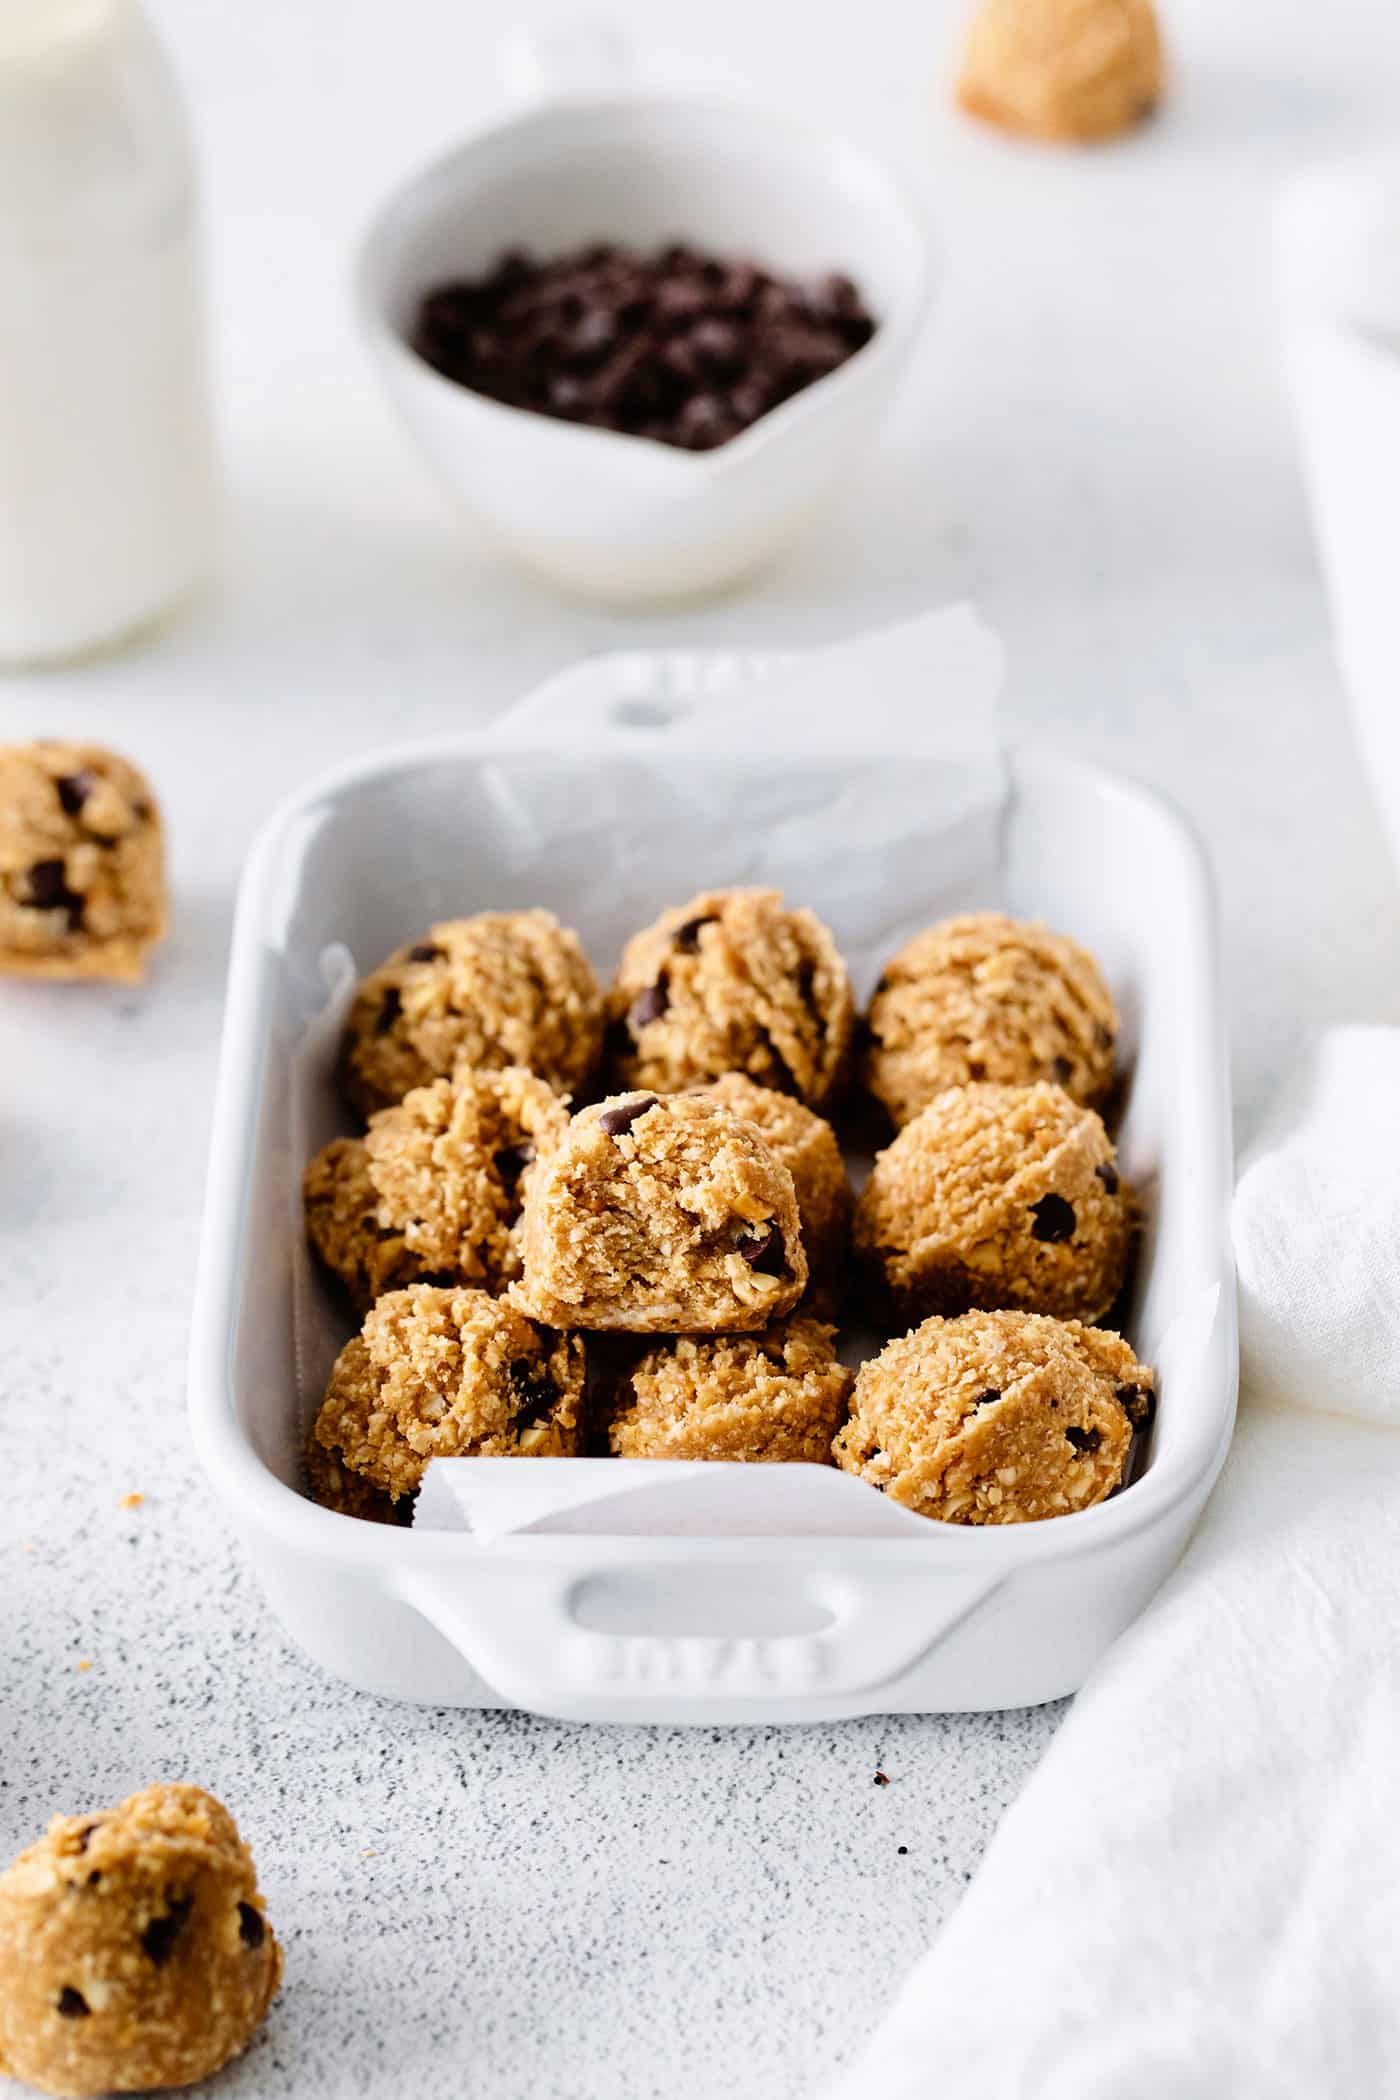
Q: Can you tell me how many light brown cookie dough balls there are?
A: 13